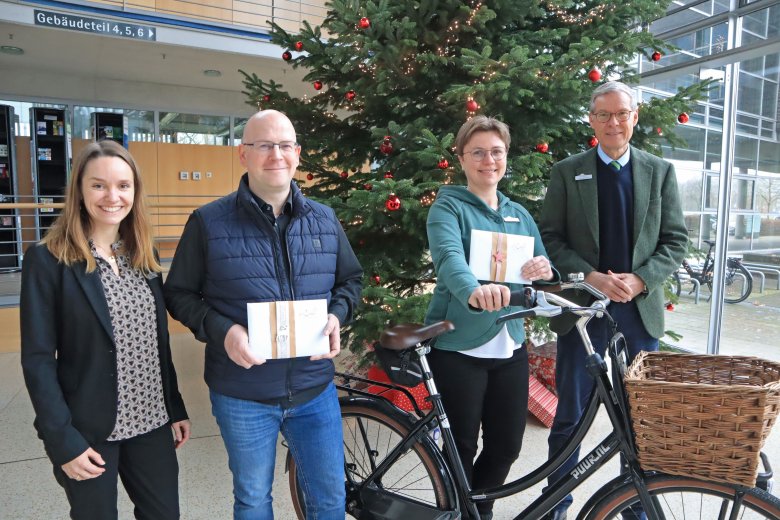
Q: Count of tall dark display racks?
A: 3